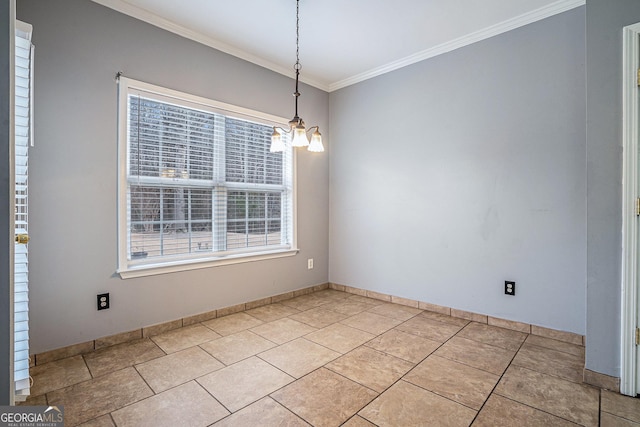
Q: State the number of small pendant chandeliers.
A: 1